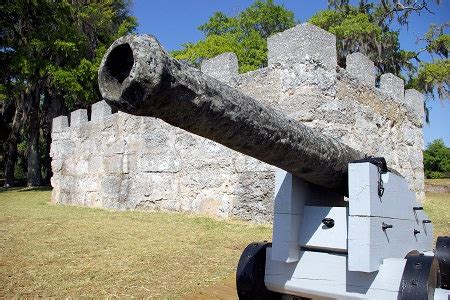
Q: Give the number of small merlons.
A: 7